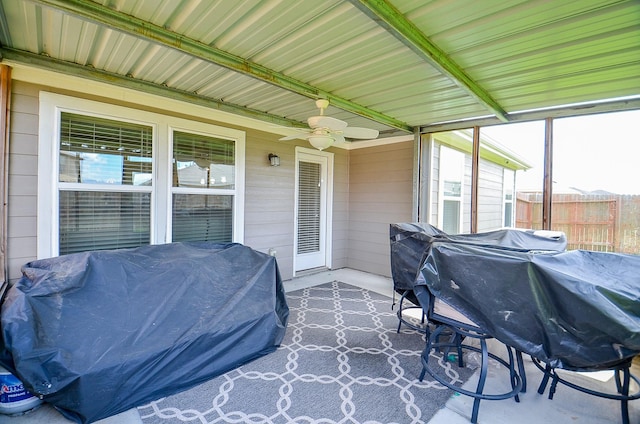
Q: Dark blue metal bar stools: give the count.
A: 3